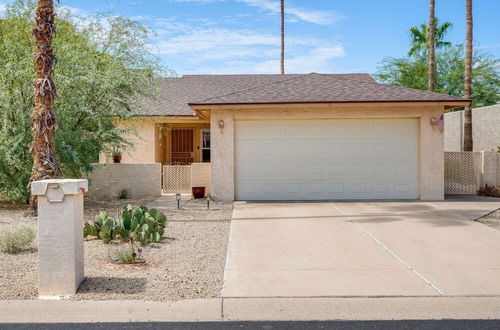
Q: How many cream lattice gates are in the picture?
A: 2